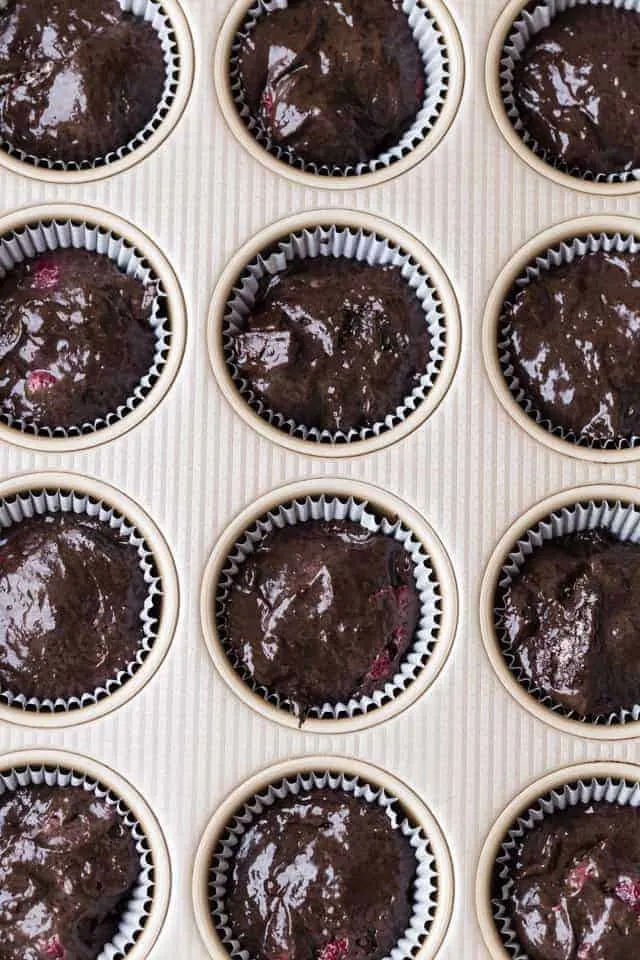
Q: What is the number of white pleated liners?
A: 12